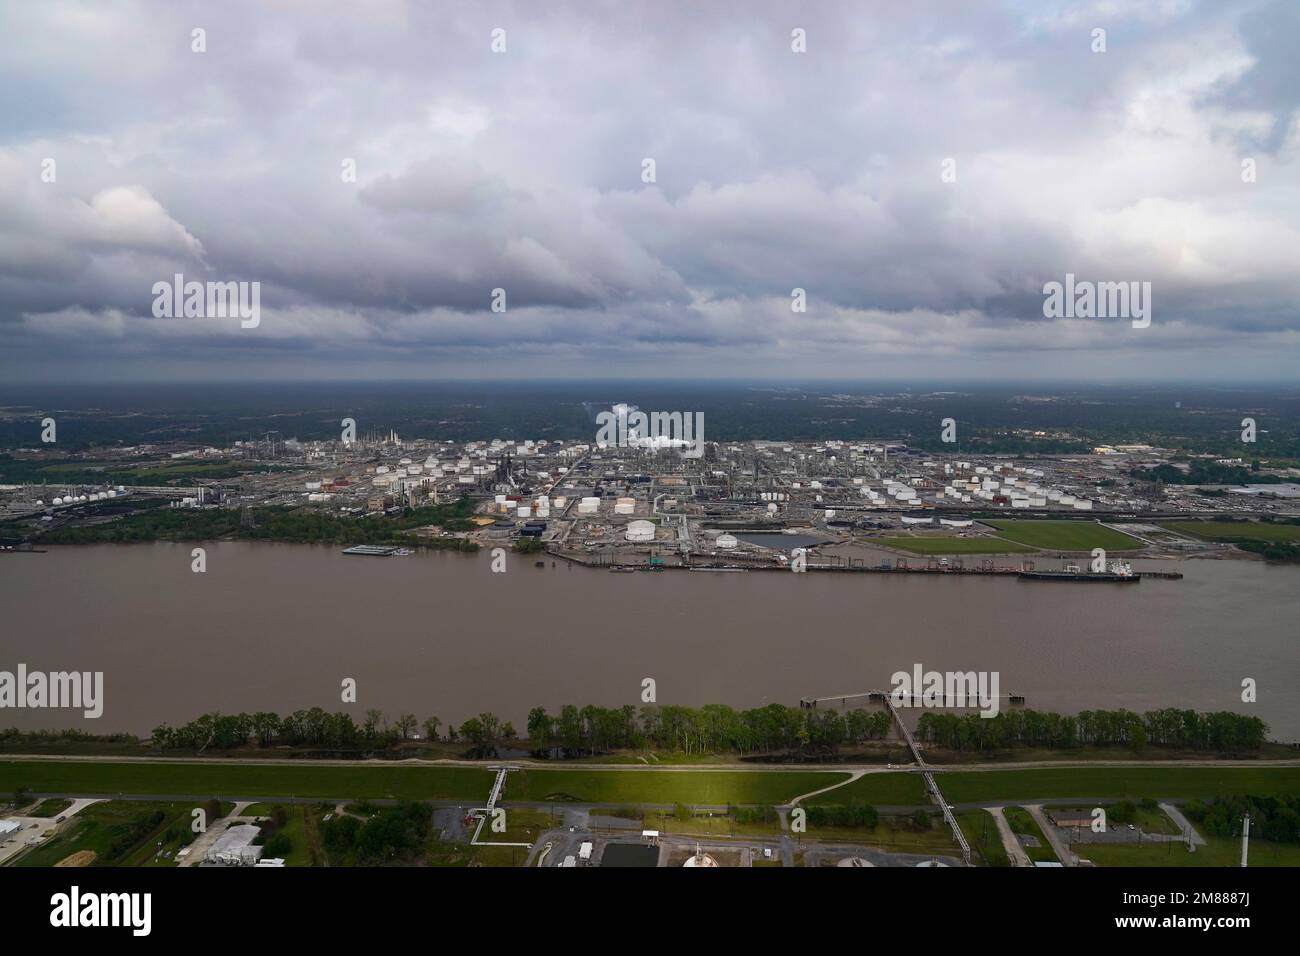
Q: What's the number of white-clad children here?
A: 0